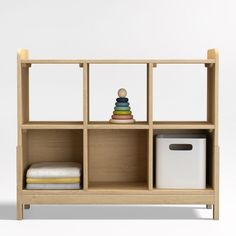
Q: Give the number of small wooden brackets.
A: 4